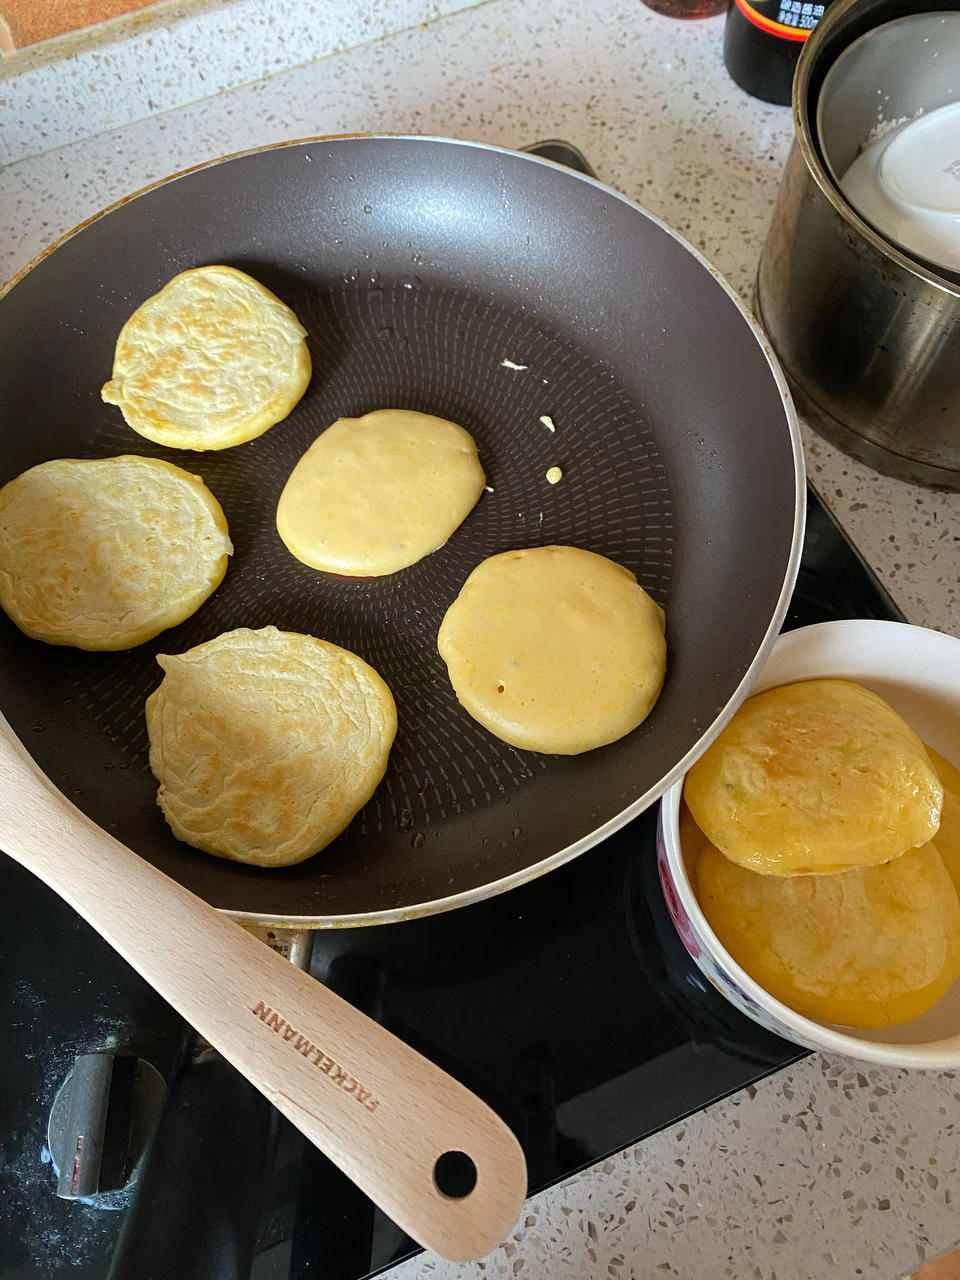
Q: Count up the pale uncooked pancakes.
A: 2